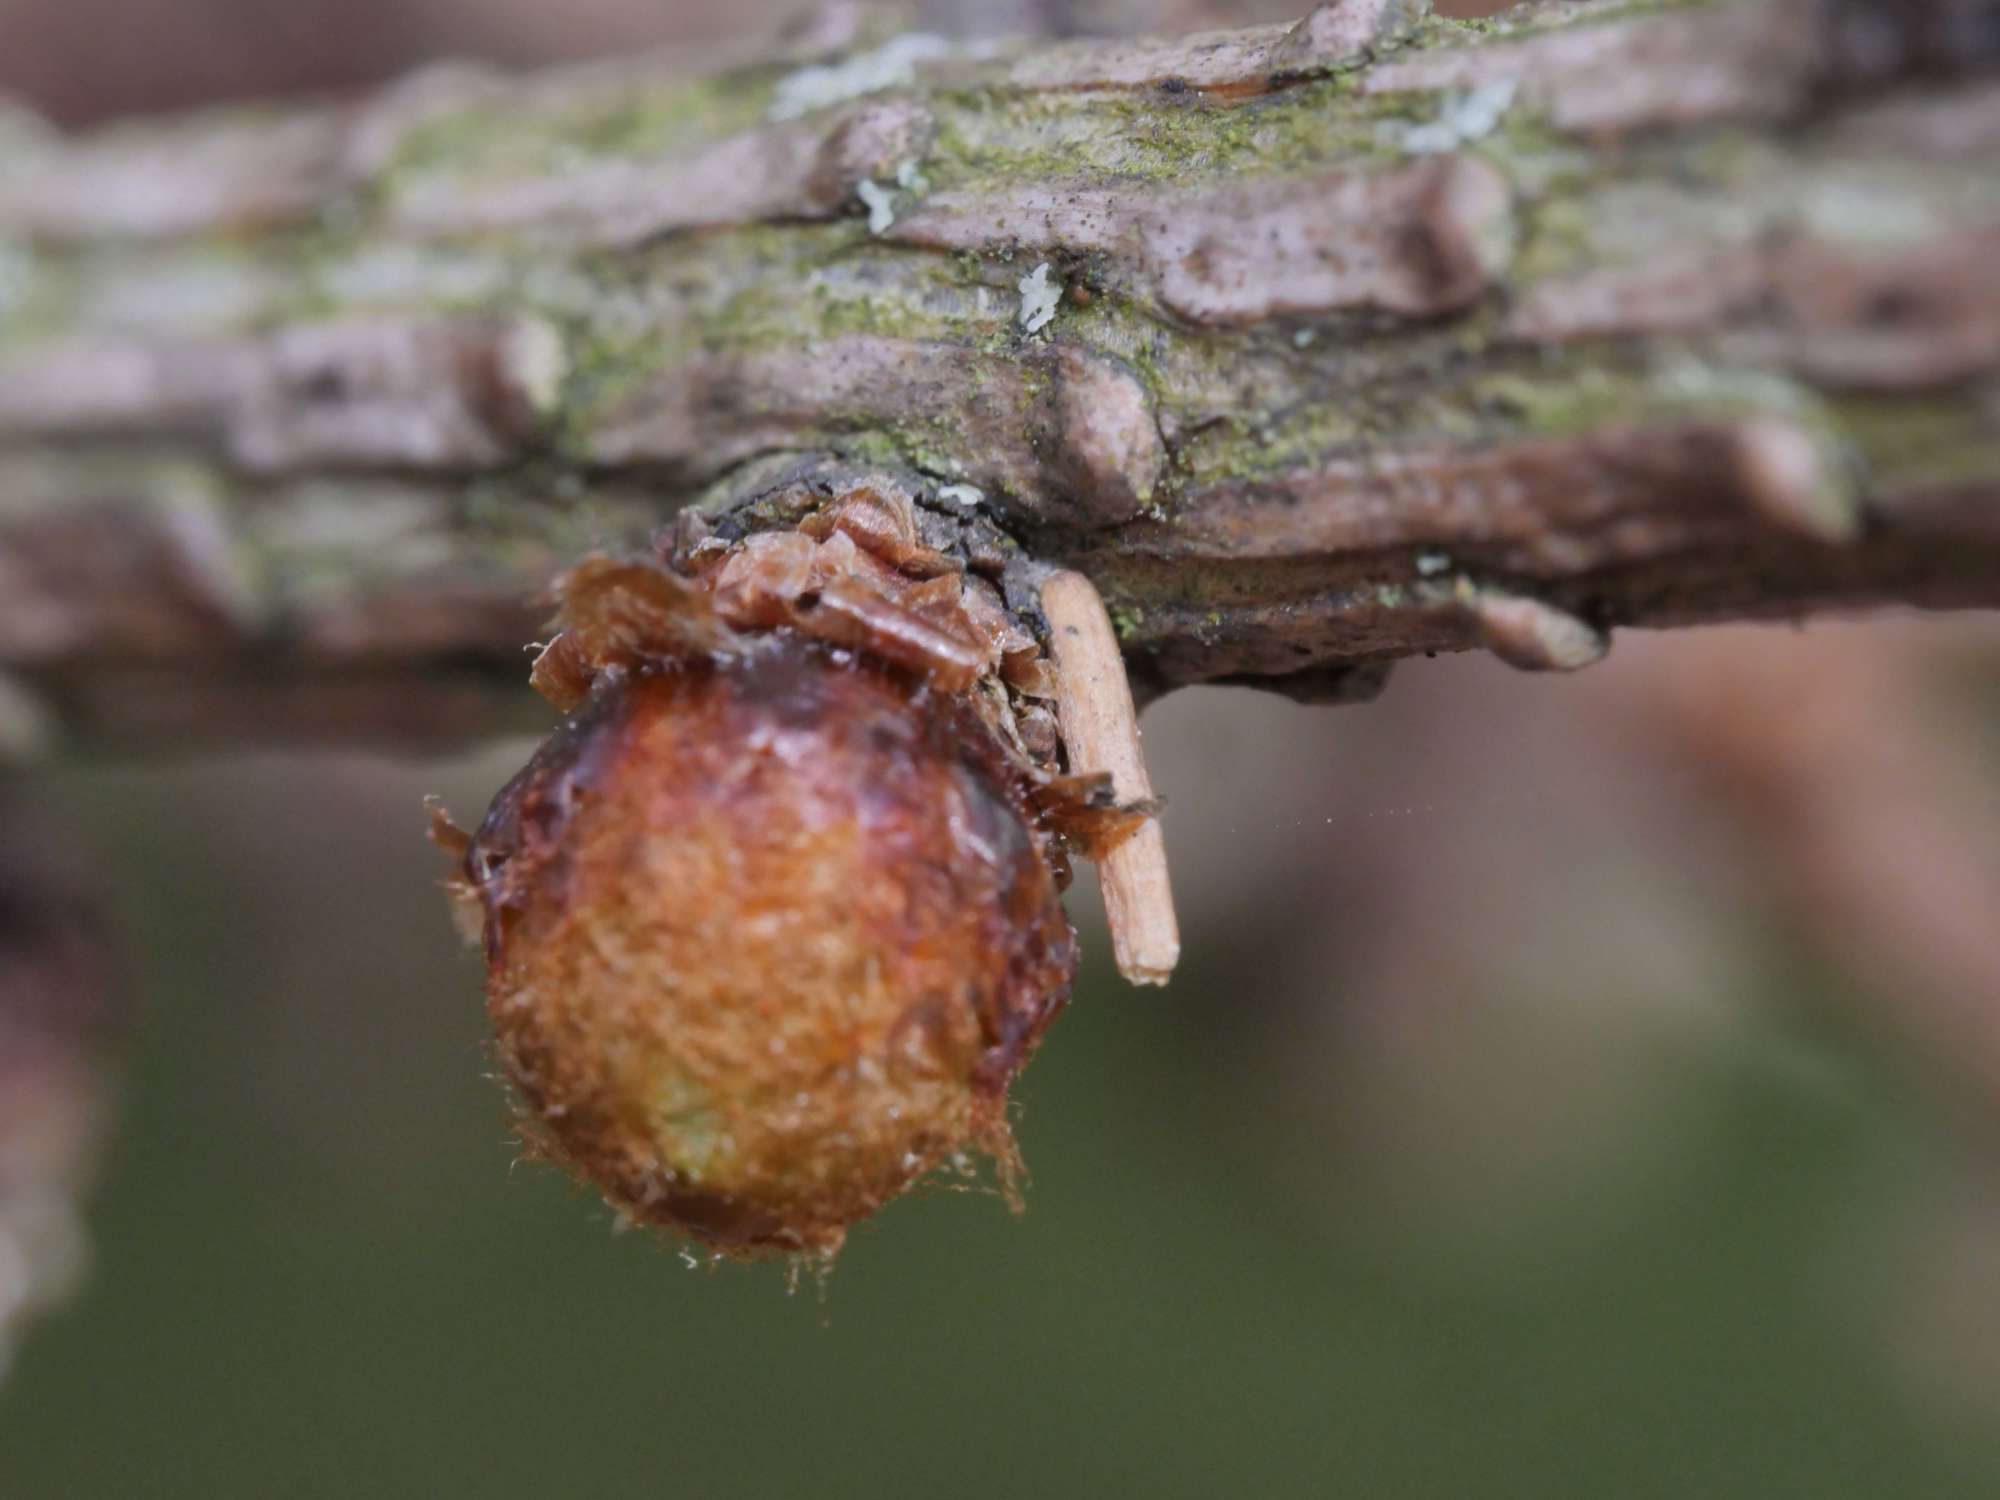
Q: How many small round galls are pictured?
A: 1